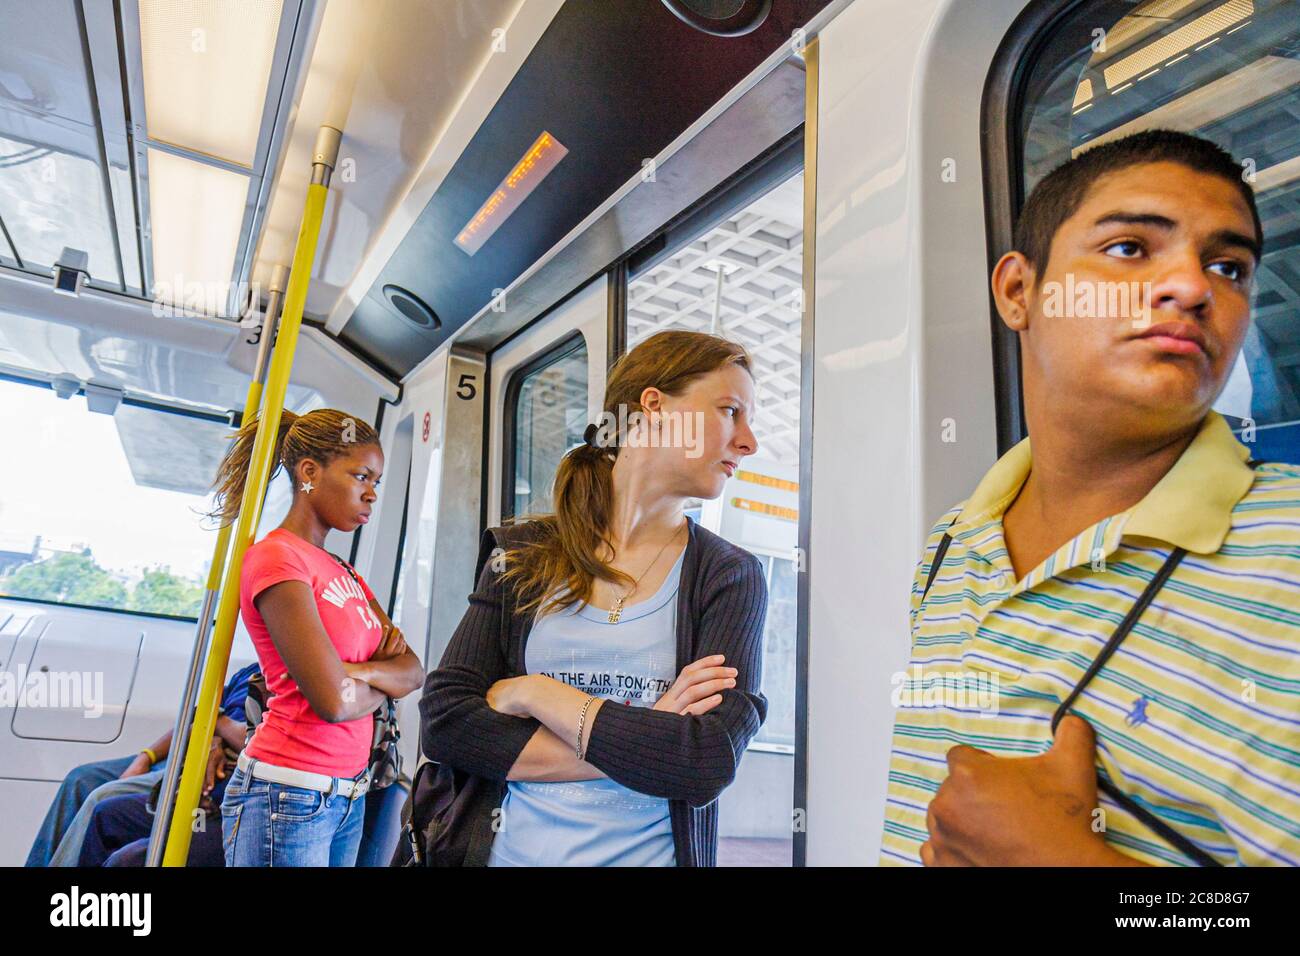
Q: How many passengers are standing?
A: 3